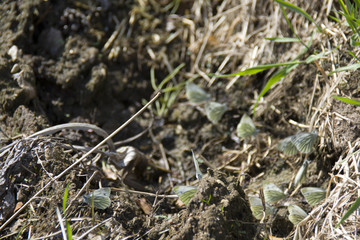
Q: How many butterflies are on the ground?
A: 13